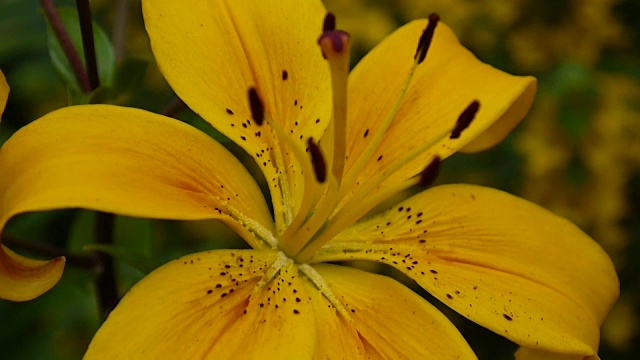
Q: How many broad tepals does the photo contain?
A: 6